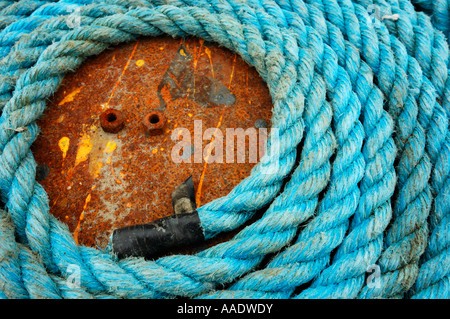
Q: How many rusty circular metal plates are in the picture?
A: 1